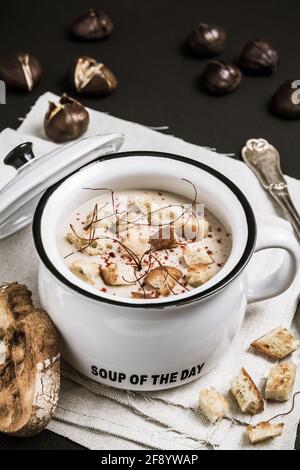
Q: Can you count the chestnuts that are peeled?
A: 3